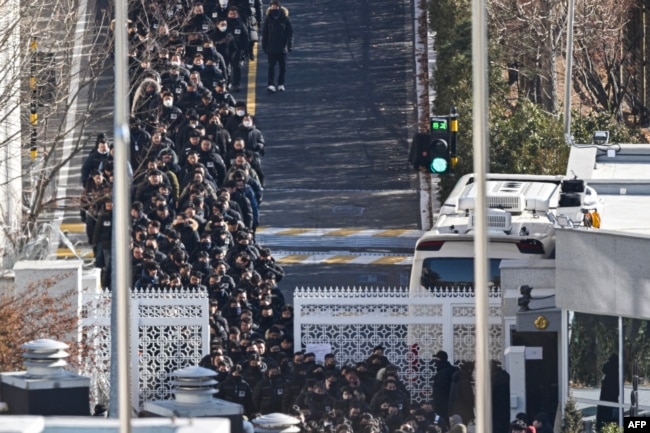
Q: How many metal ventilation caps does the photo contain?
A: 3